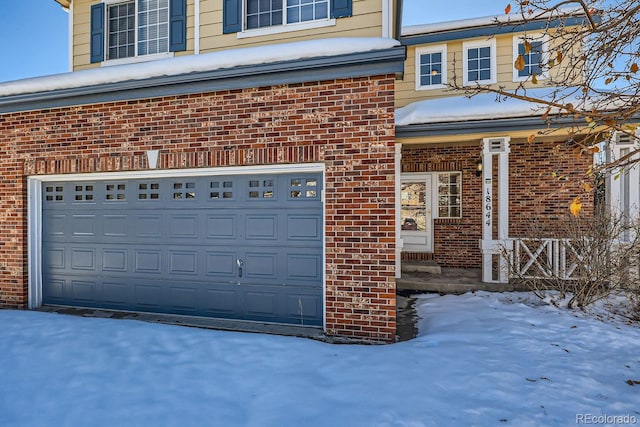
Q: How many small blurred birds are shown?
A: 0